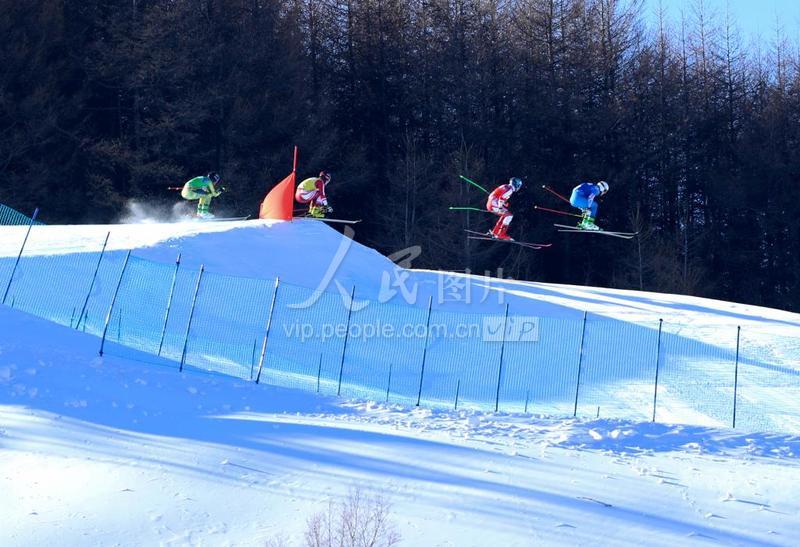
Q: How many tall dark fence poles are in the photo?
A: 12